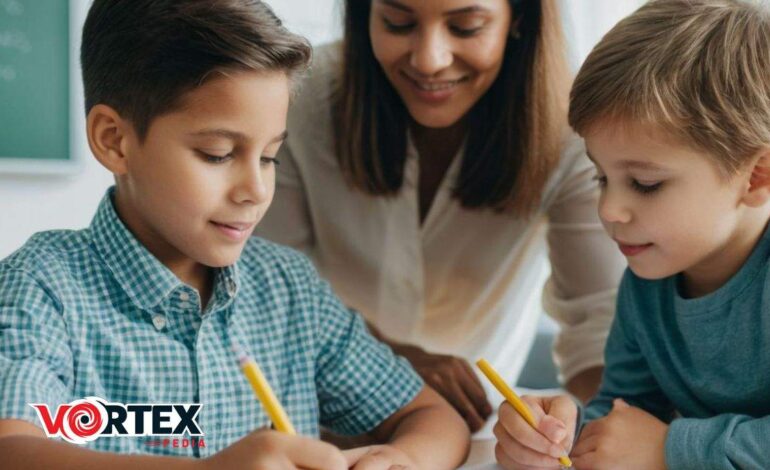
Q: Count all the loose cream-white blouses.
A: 1